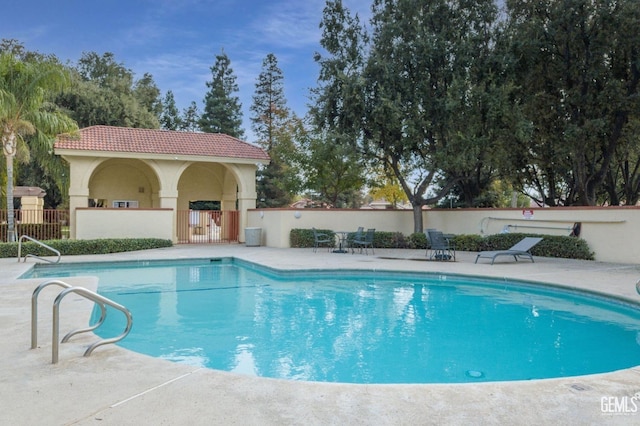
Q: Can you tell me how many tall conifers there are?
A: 2